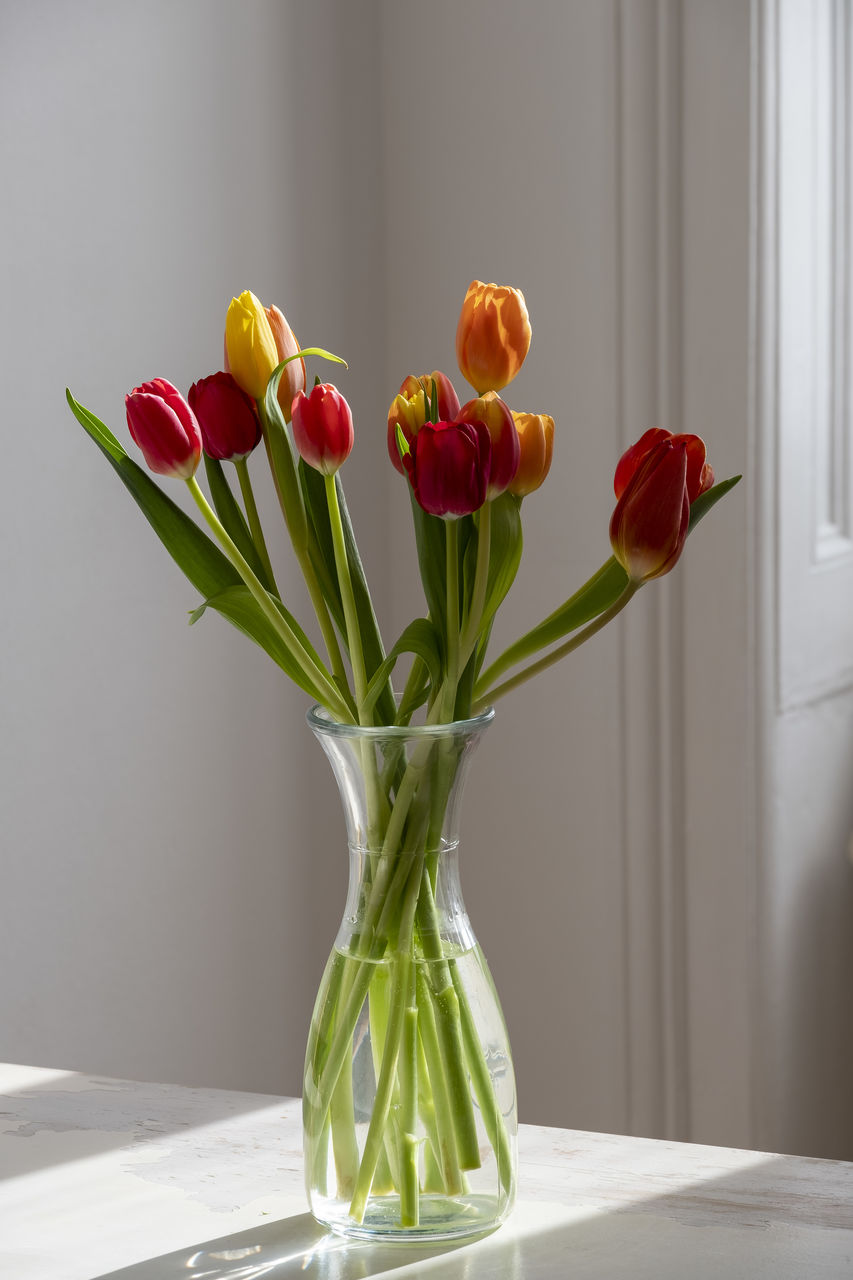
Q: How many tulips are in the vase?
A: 13